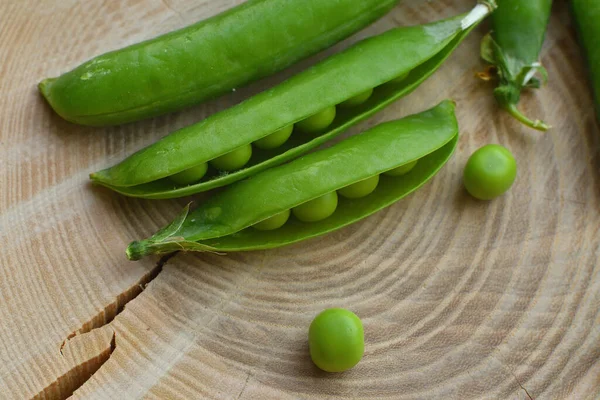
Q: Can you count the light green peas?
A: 12